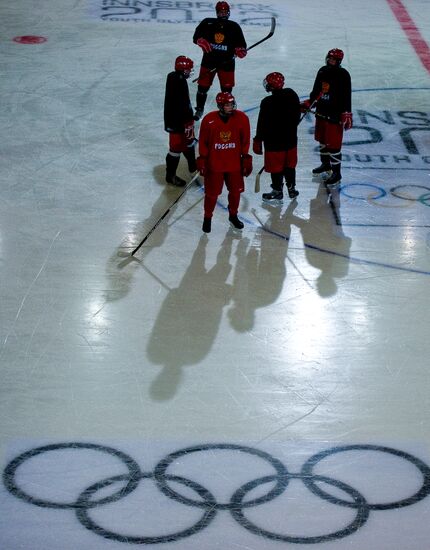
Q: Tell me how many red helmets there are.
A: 5